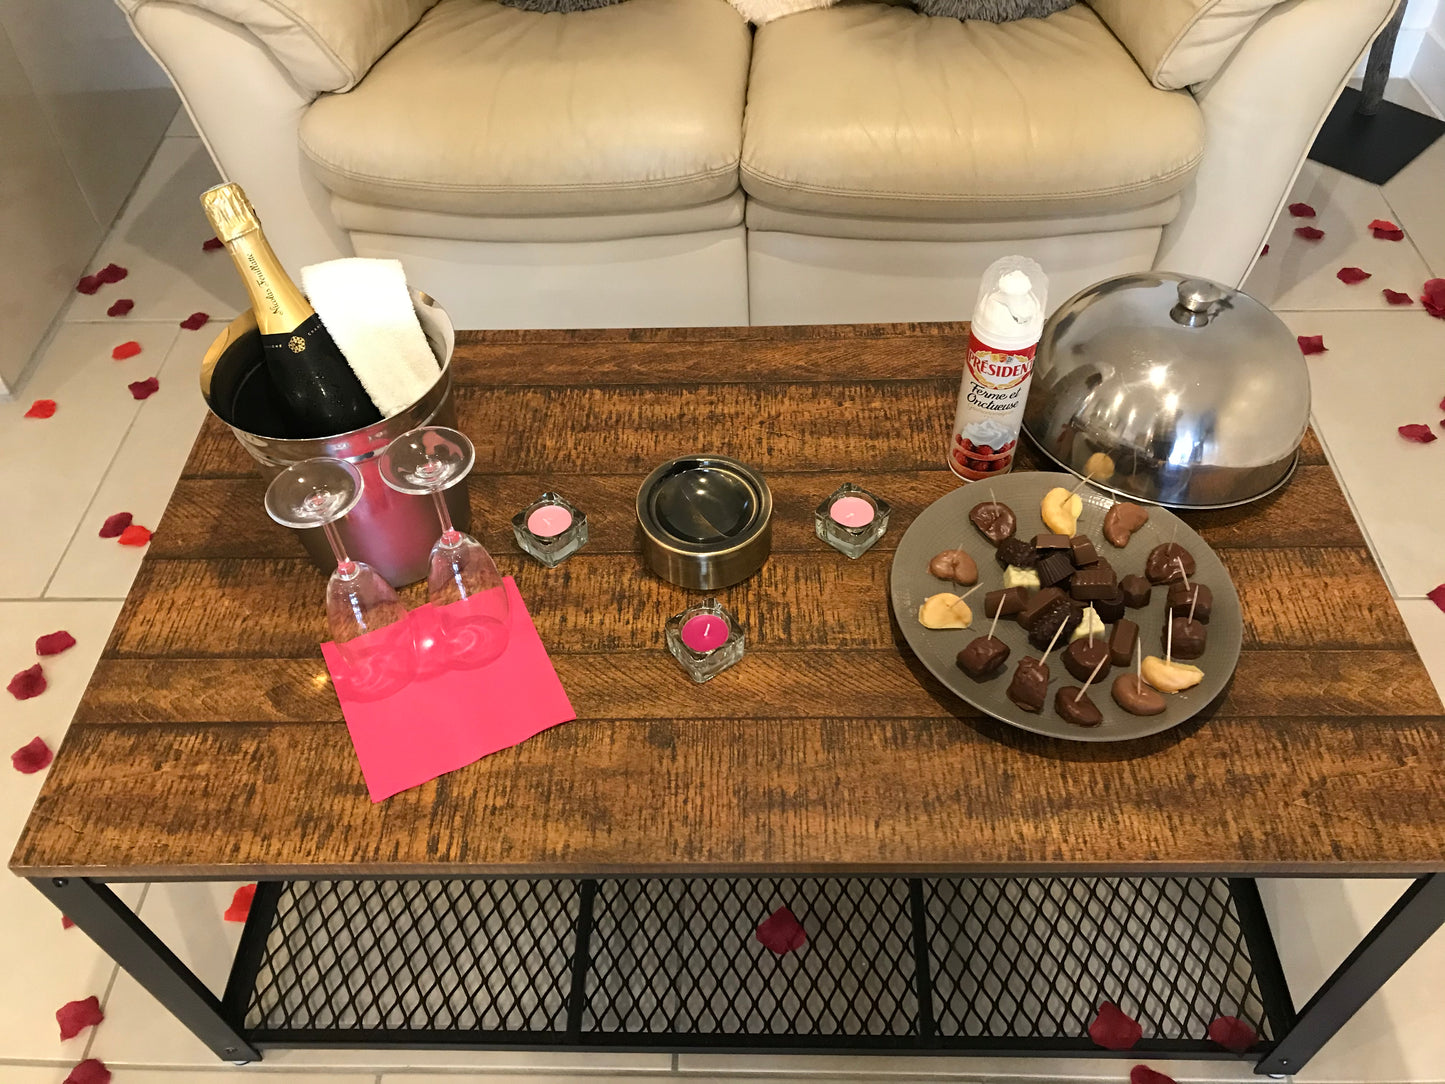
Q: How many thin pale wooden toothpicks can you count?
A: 14